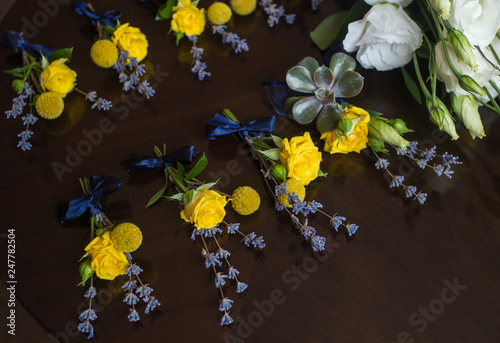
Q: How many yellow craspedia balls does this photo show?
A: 7